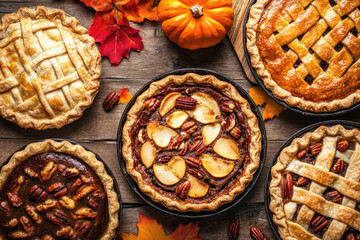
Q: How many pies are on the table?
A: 5